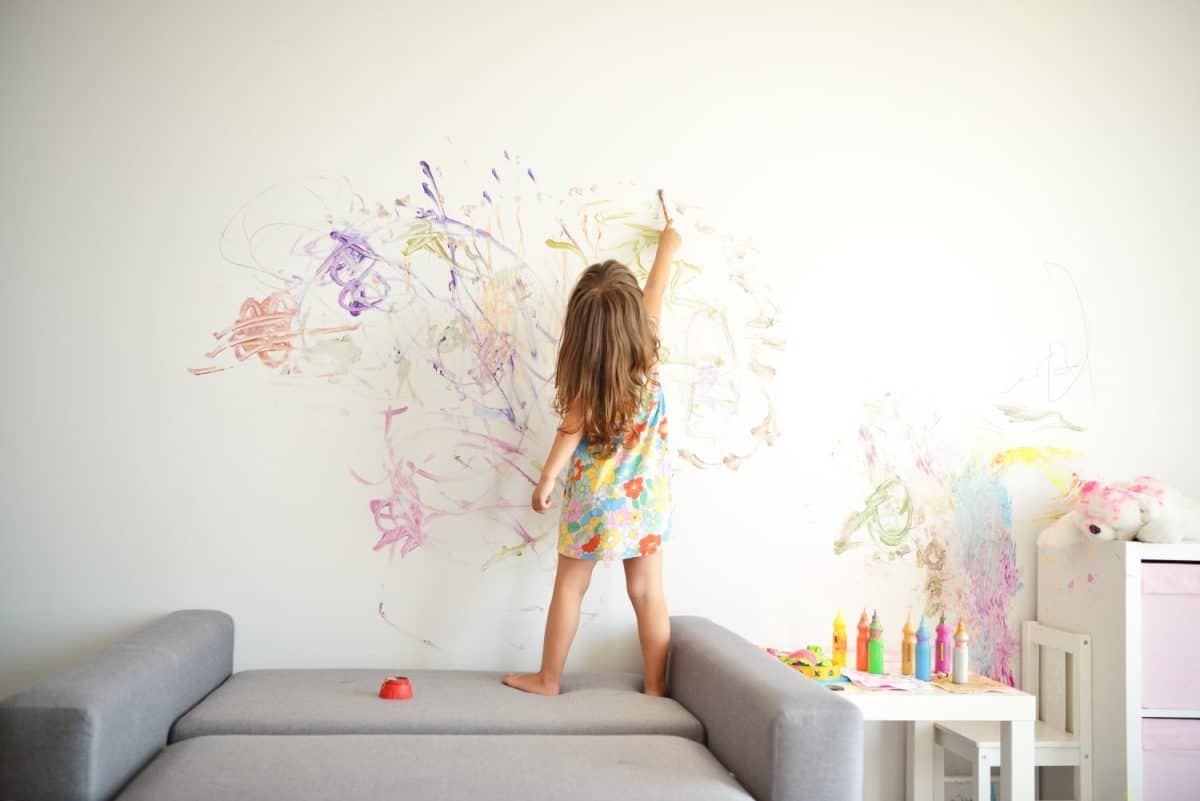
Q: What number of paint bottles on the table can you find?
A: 7